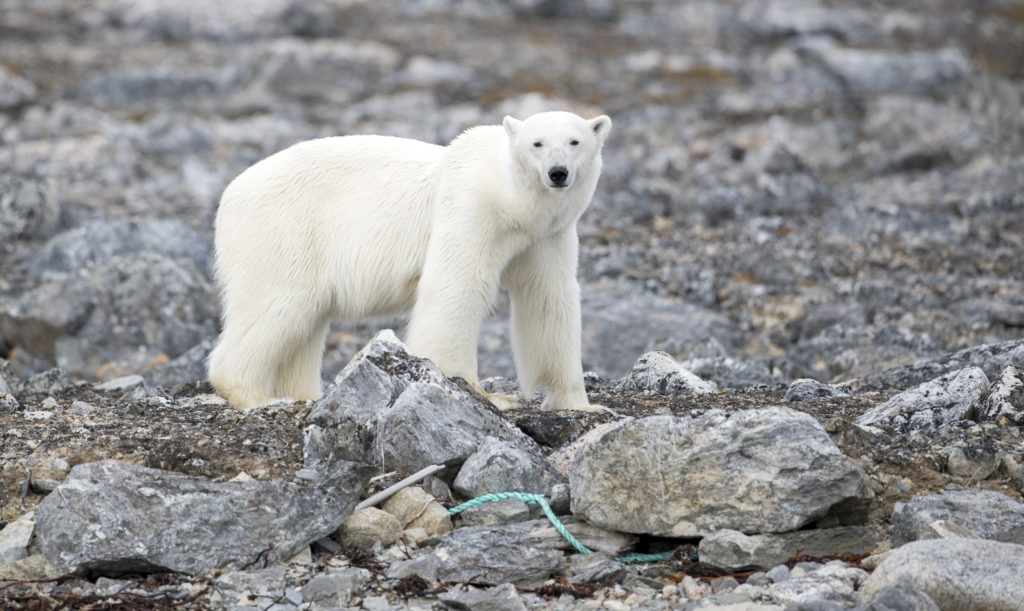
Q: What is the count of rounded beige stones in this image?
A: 3